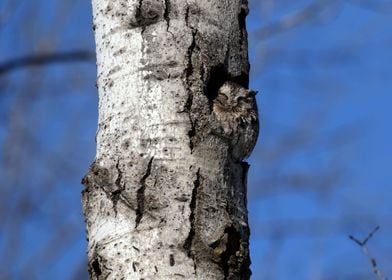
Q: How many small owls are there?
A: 1